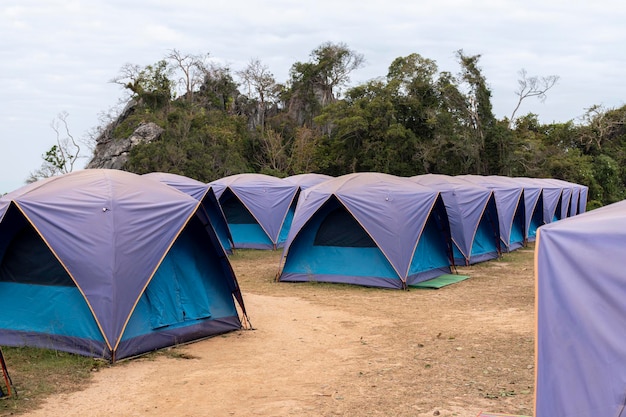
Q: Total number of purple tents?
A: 13